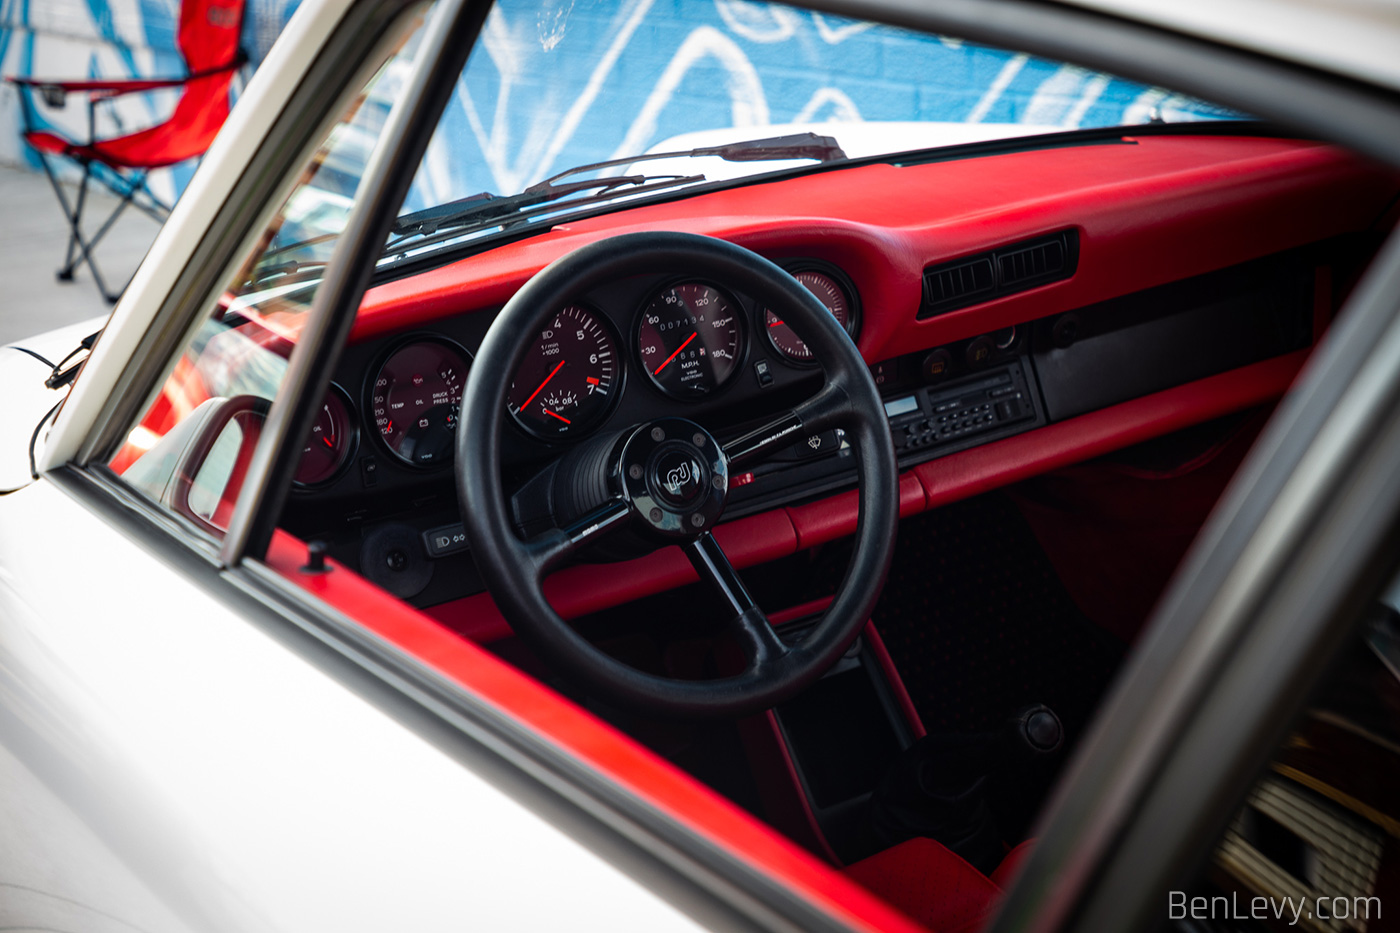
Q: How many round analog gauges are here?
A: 5